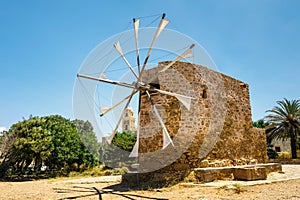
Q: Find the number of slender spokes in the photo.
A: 10